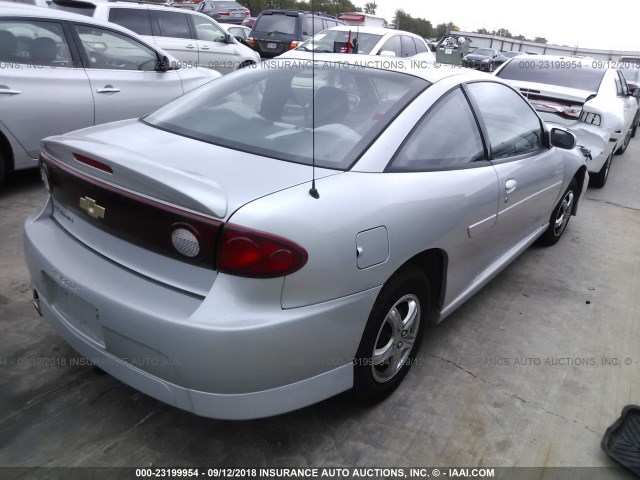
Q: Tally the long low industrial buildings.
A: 1